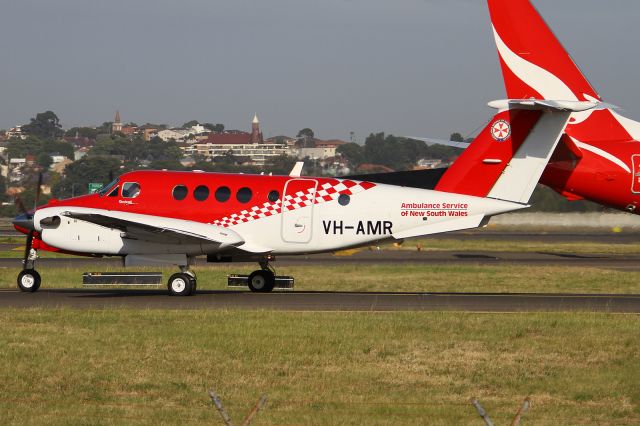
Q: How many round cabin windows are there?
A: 6